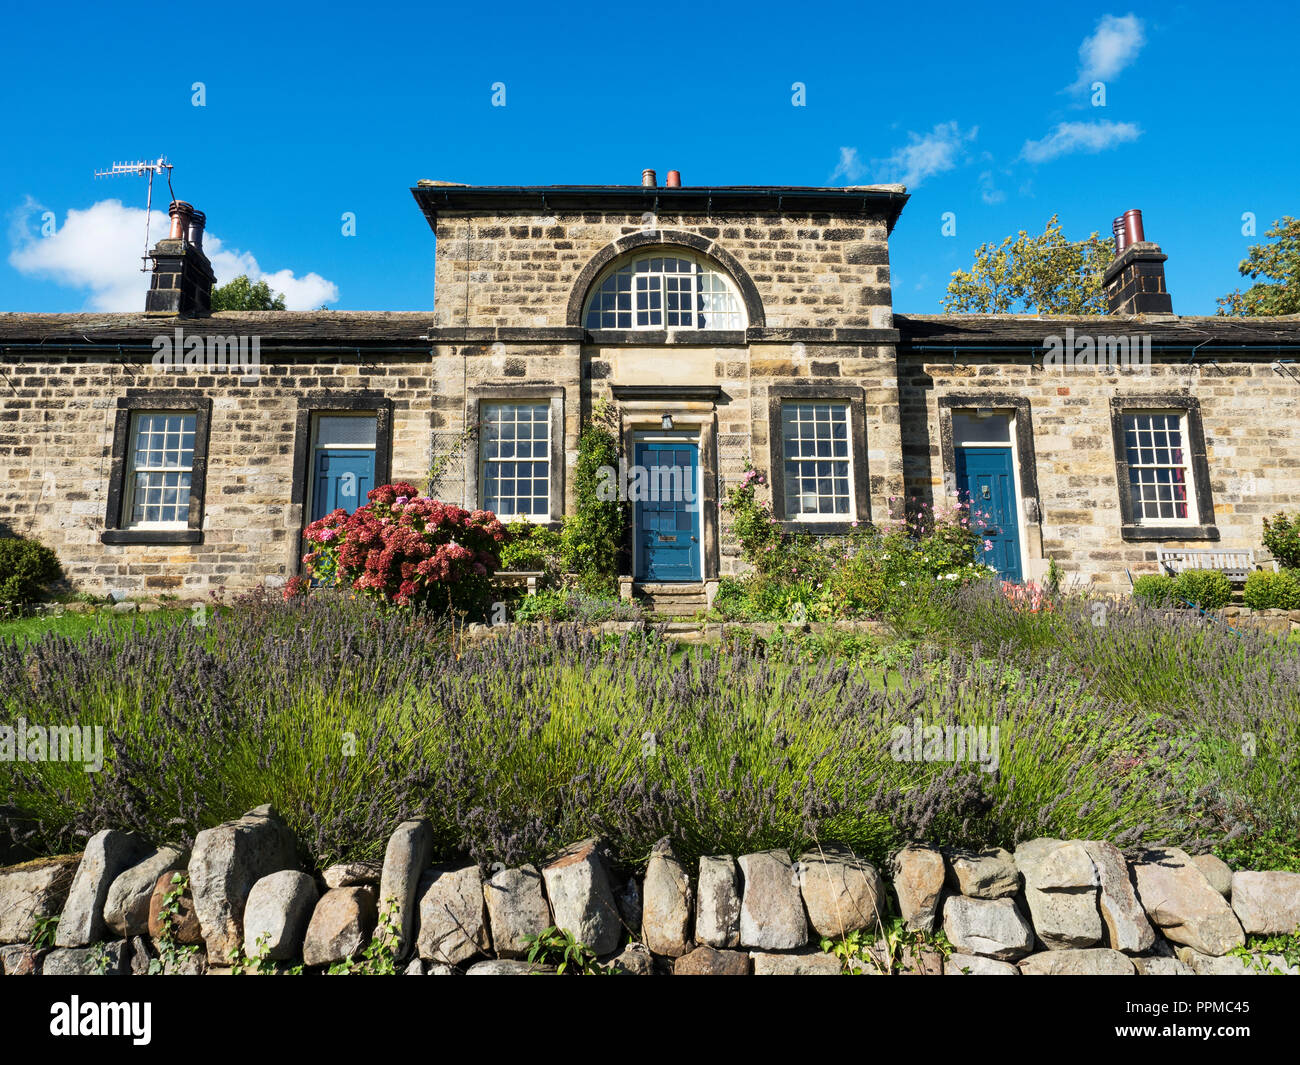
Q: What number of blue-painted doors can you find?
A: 3